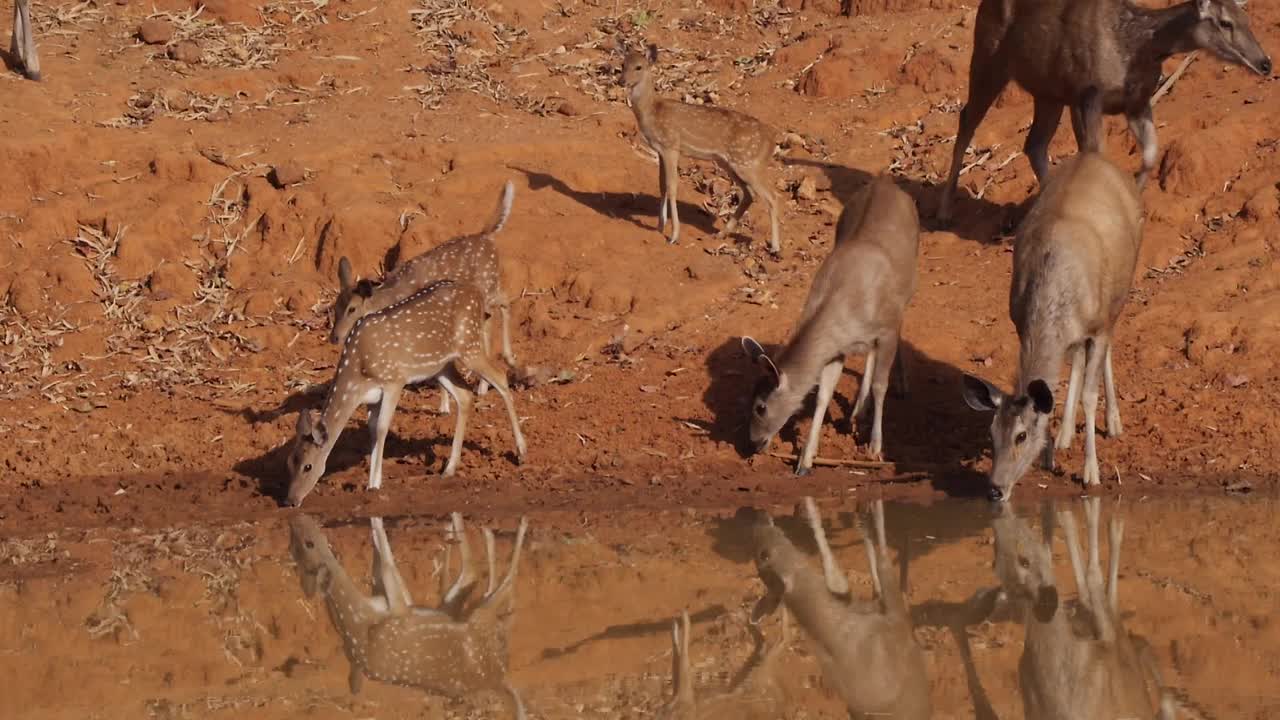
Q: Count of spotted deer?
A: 3